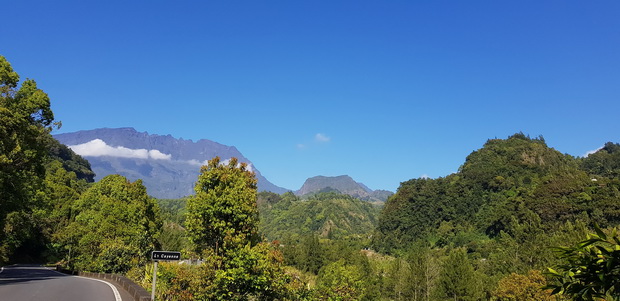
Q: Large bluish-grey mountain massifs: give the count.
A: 2